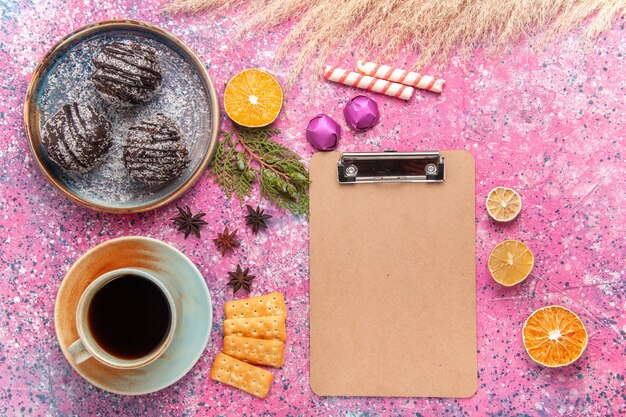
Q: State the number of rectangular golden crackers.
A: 4